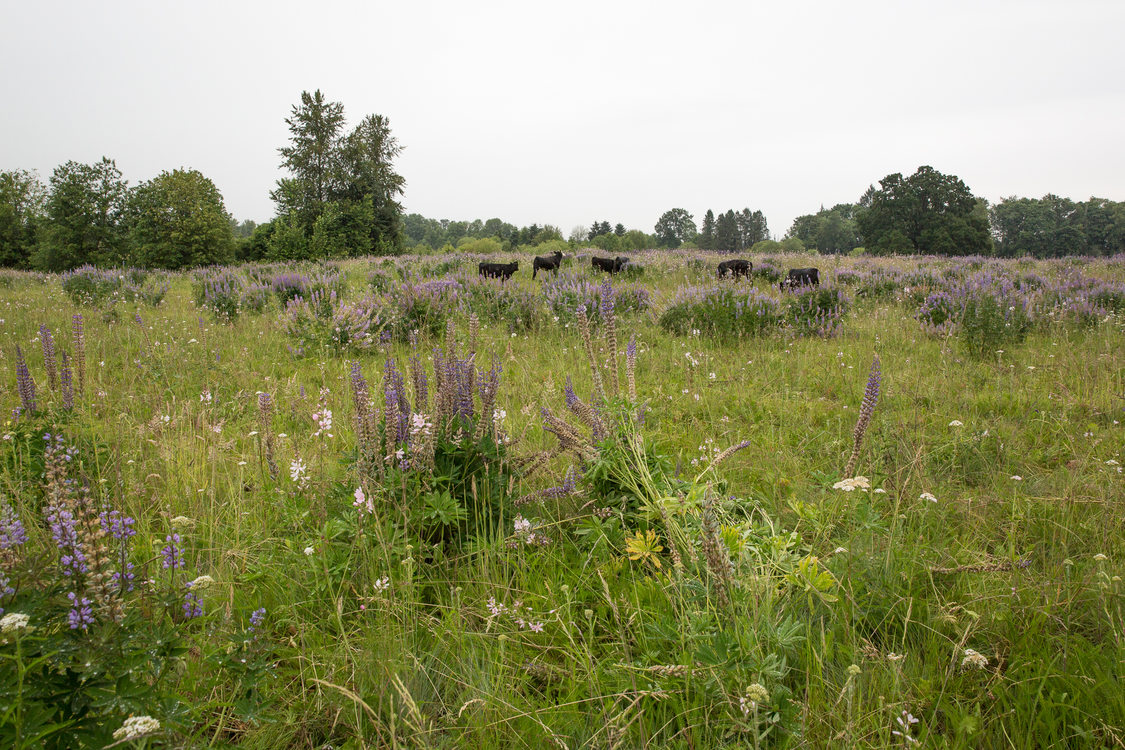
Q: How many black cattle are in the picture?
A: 5